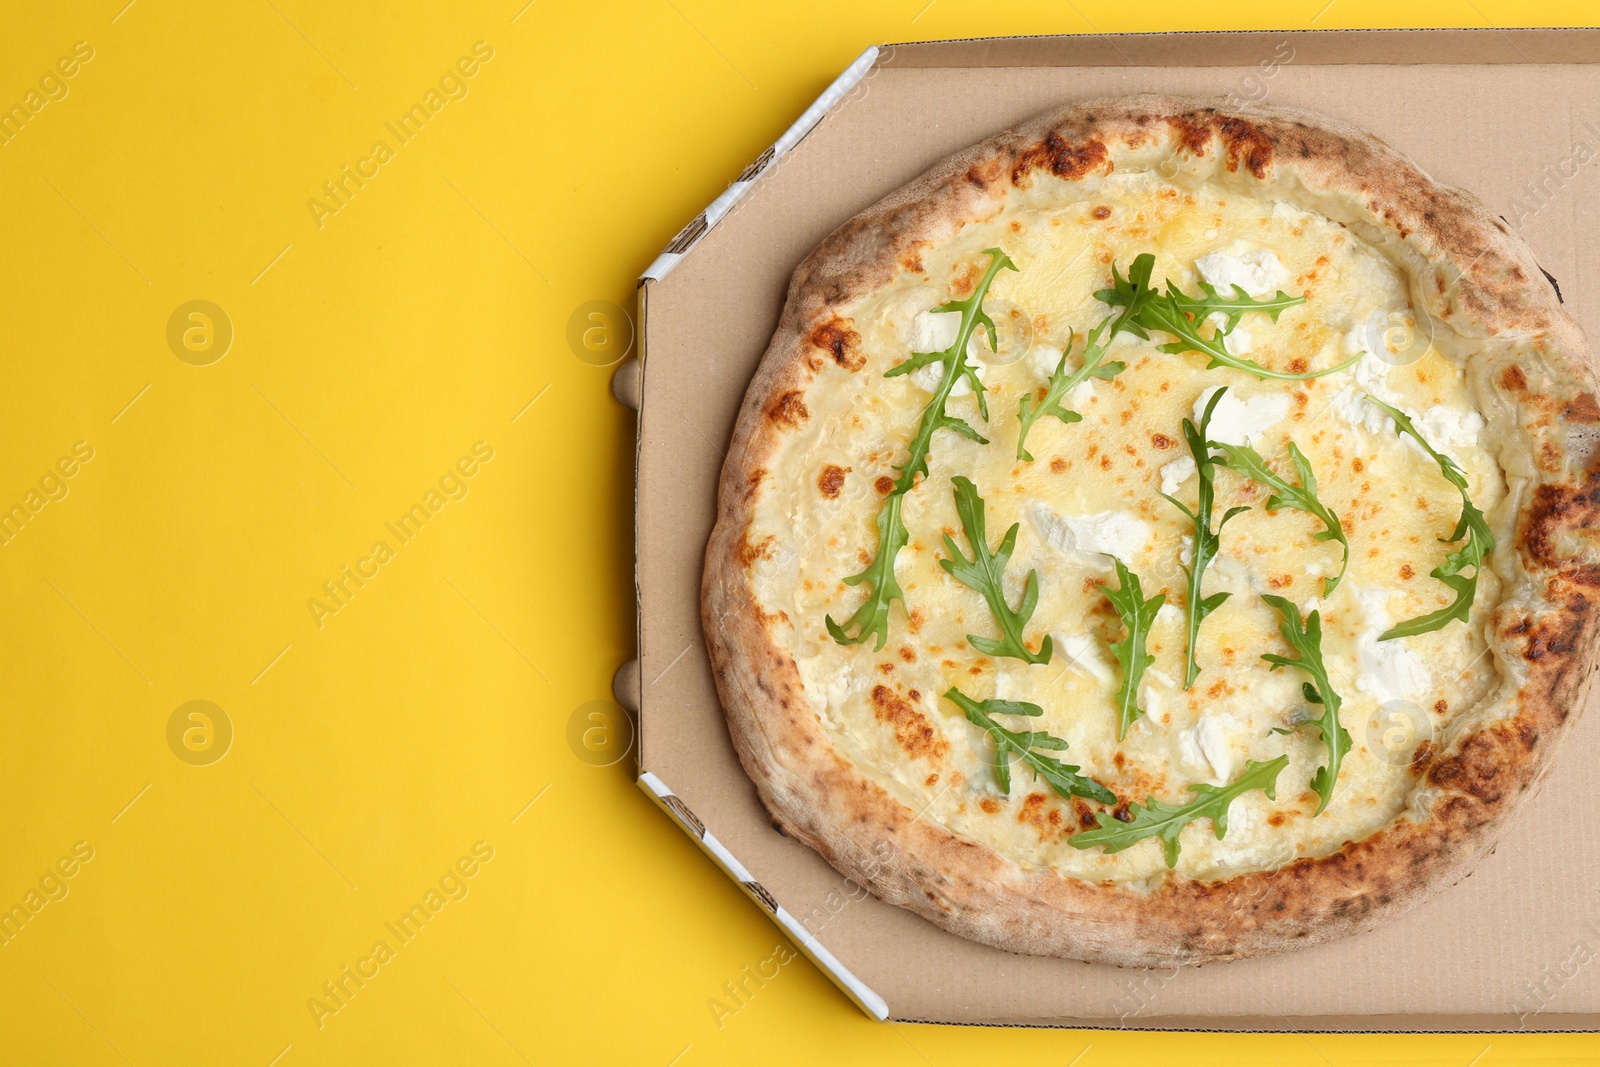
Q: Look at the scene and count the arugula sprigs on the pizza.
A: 13